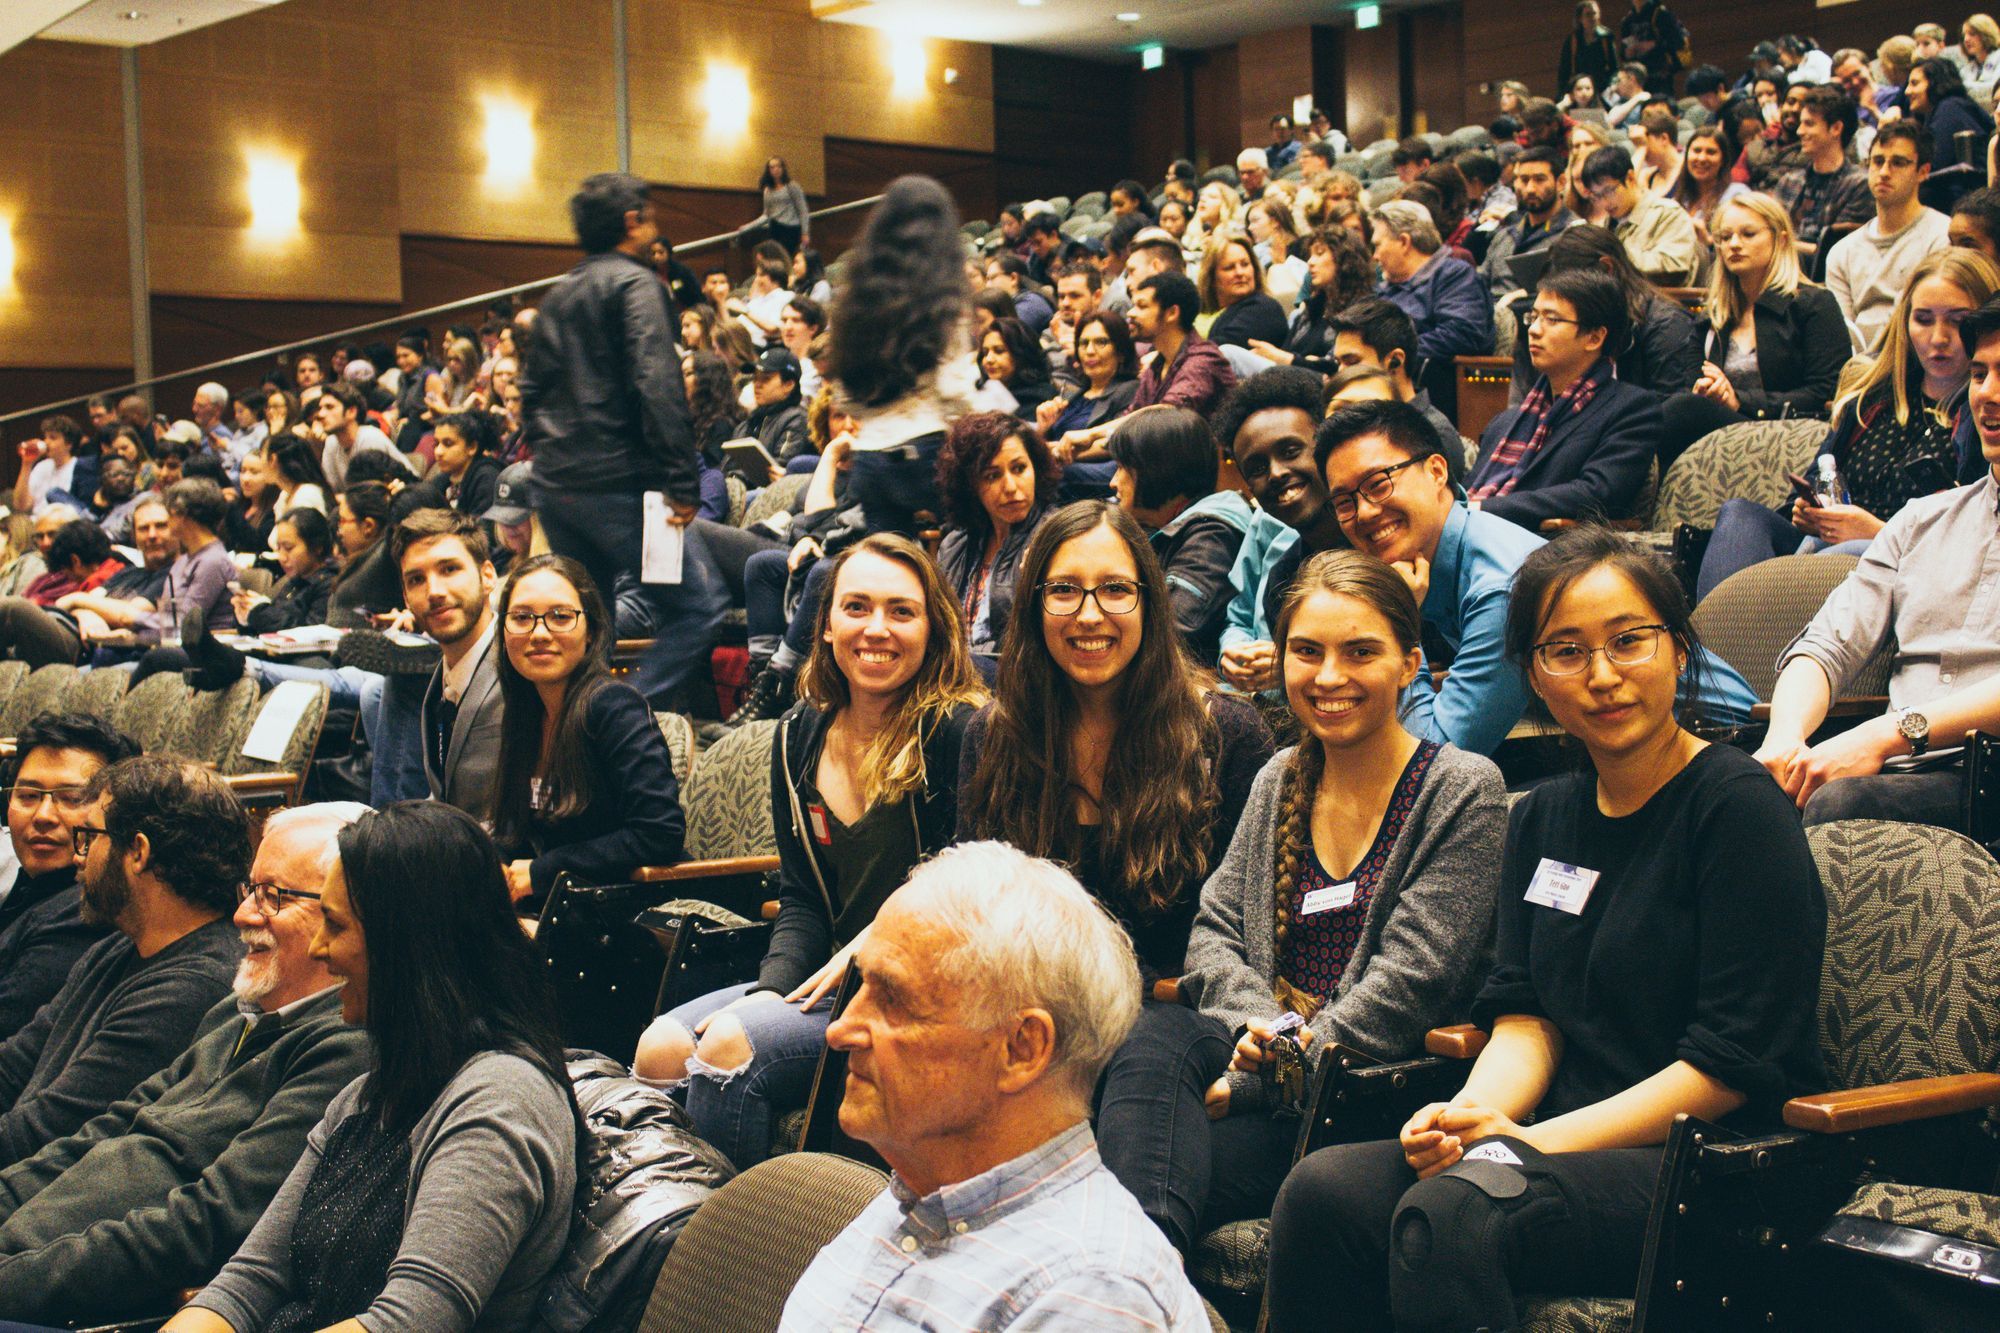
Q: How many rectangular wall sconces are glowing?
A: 5